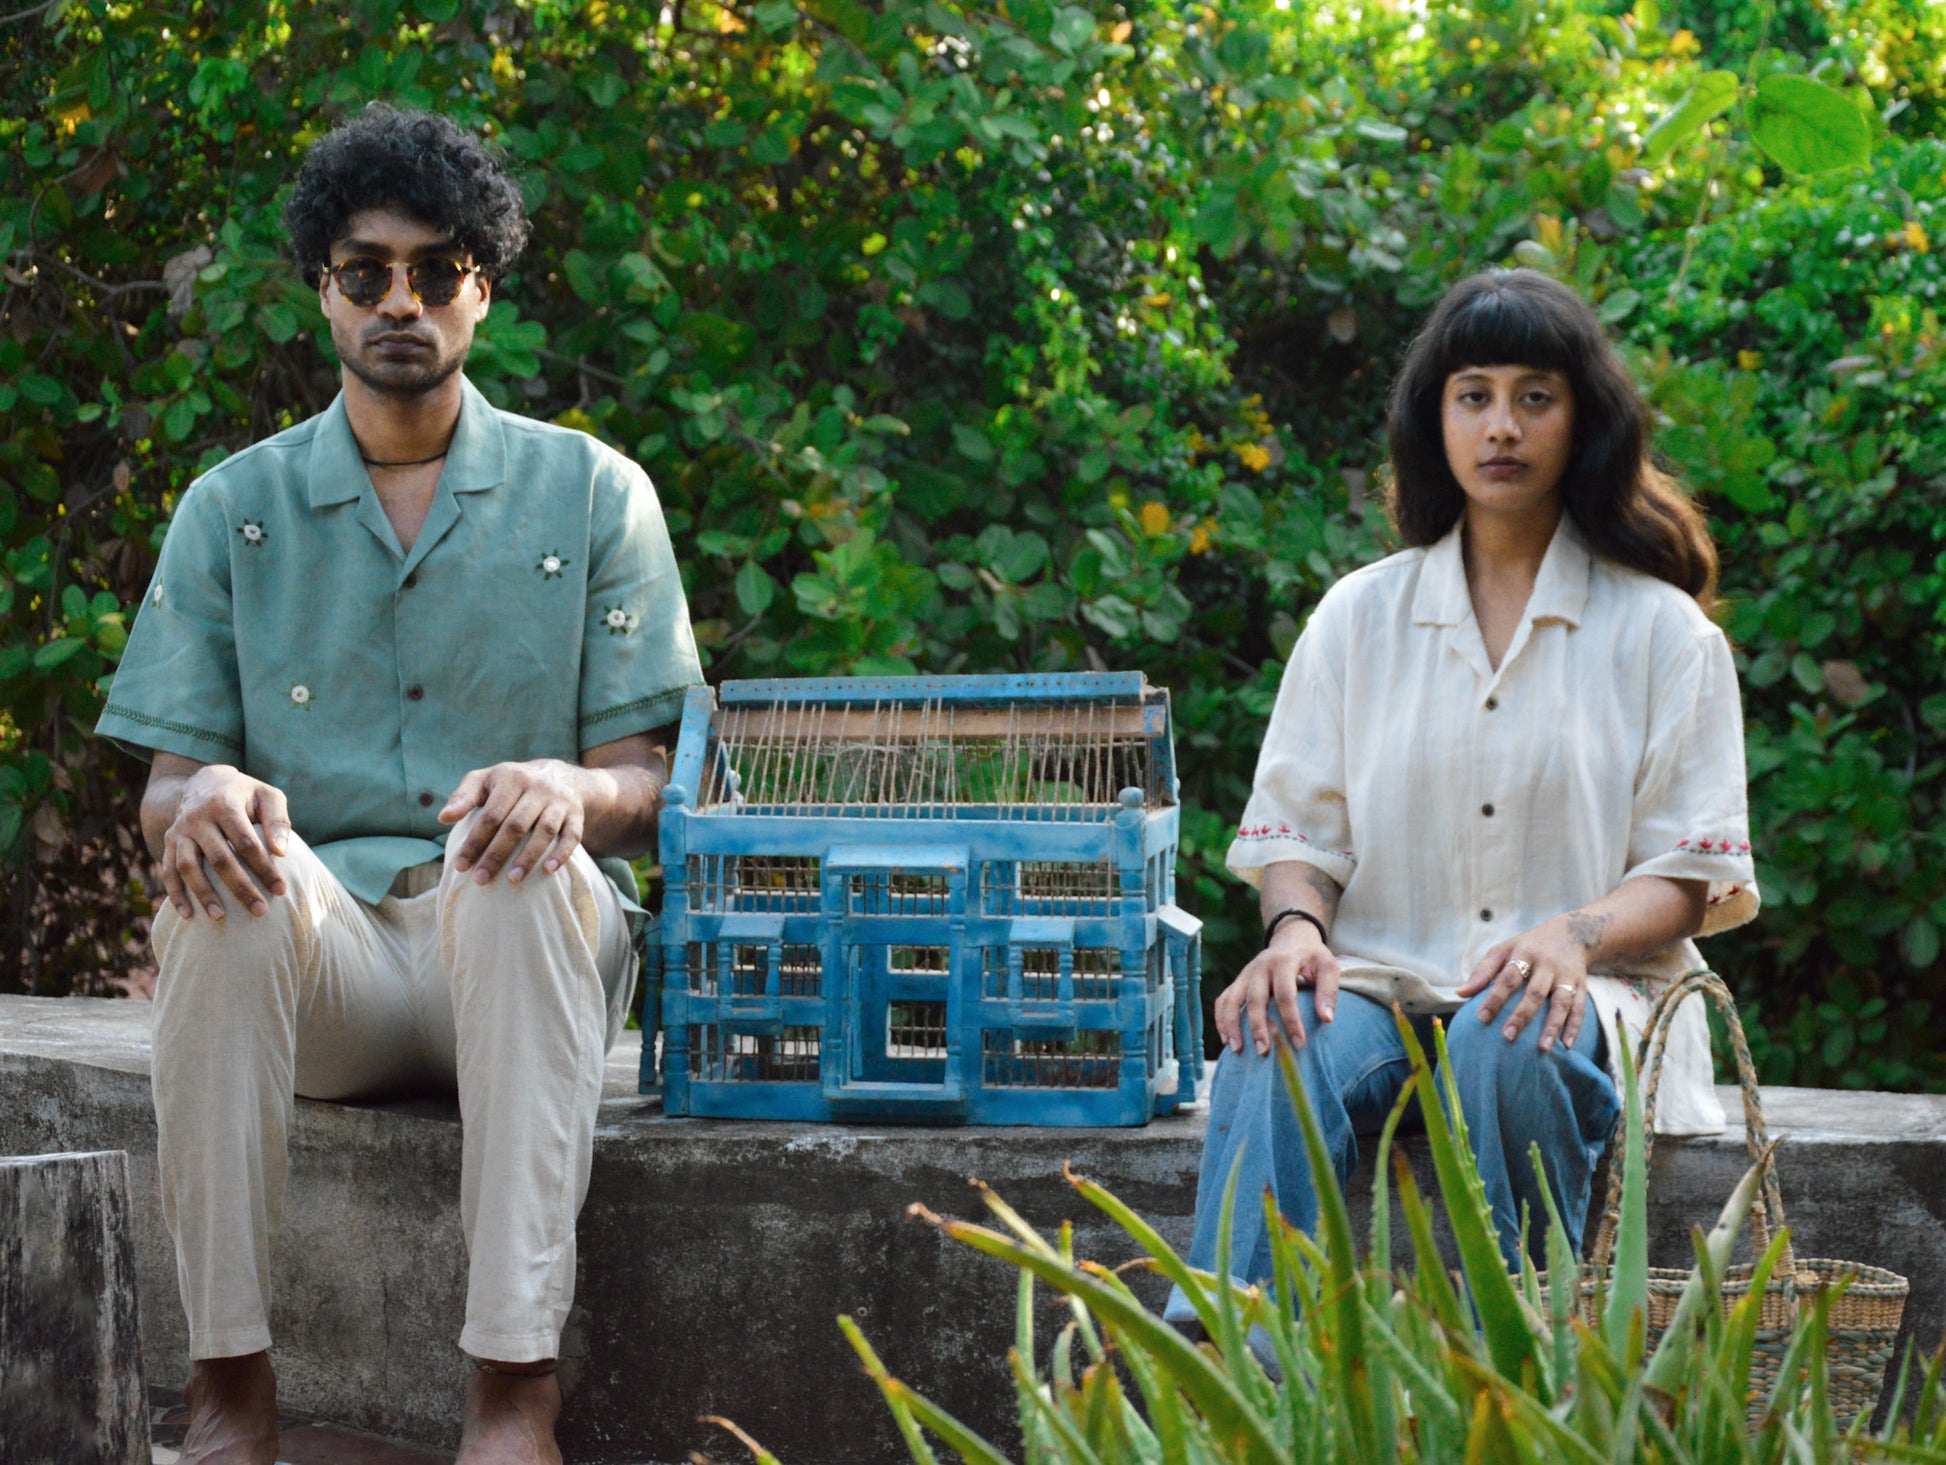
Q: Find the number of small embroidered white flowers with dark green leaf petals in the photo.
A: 5